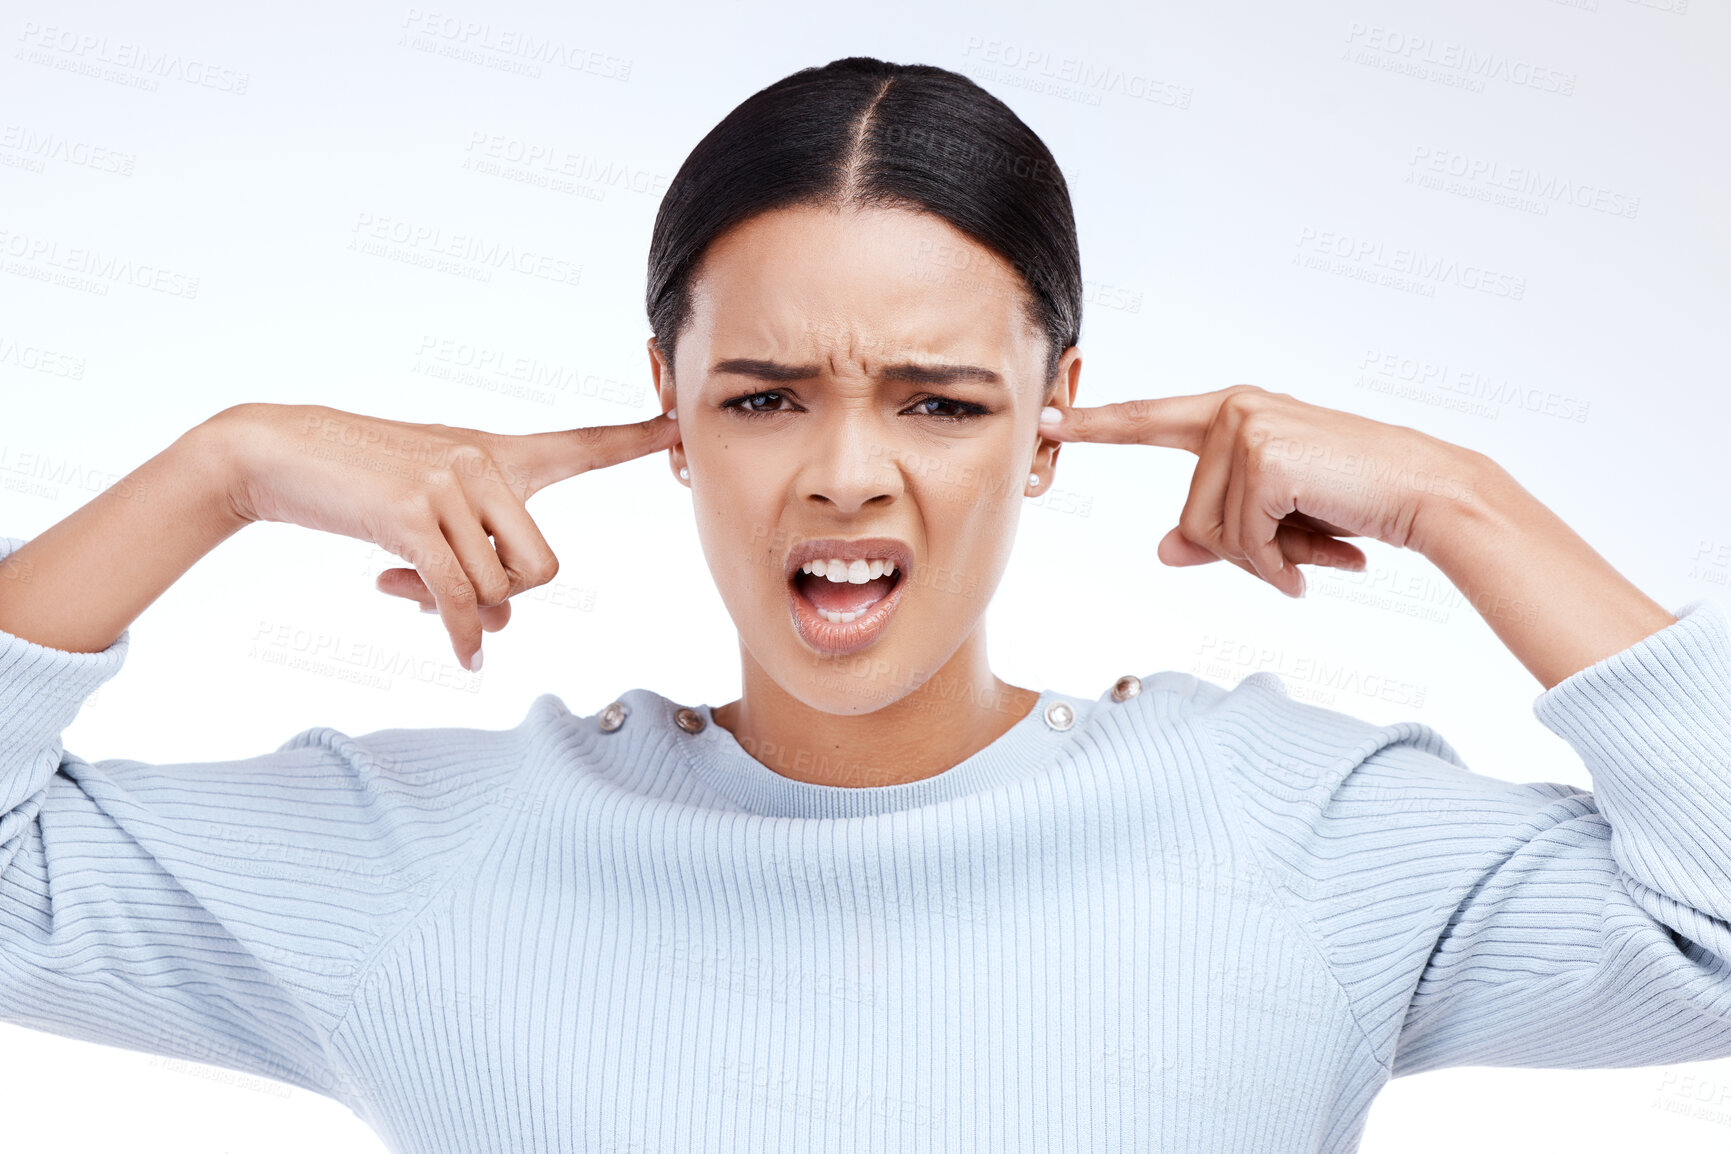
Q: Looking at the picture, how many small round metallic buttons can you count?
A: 4